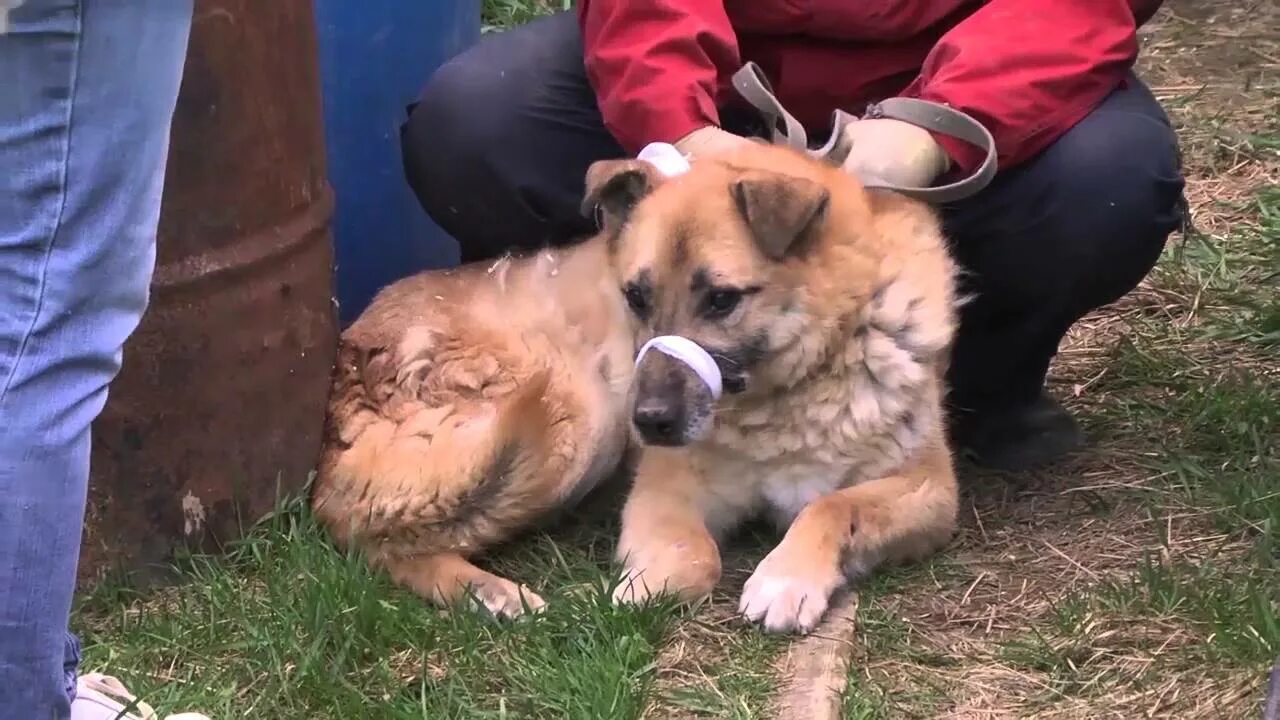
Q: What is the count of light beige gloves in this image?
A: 2